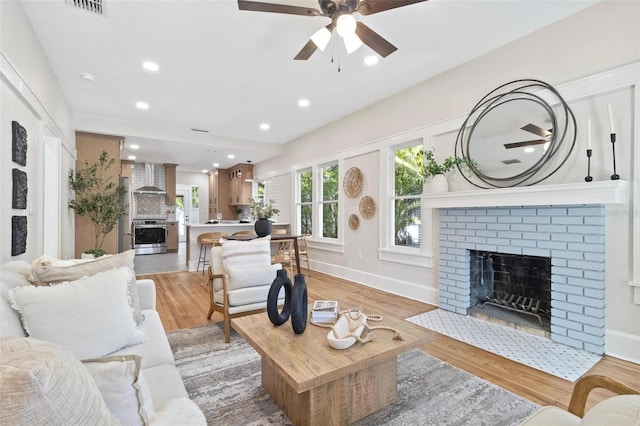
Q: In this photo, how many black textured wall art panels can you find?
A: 3